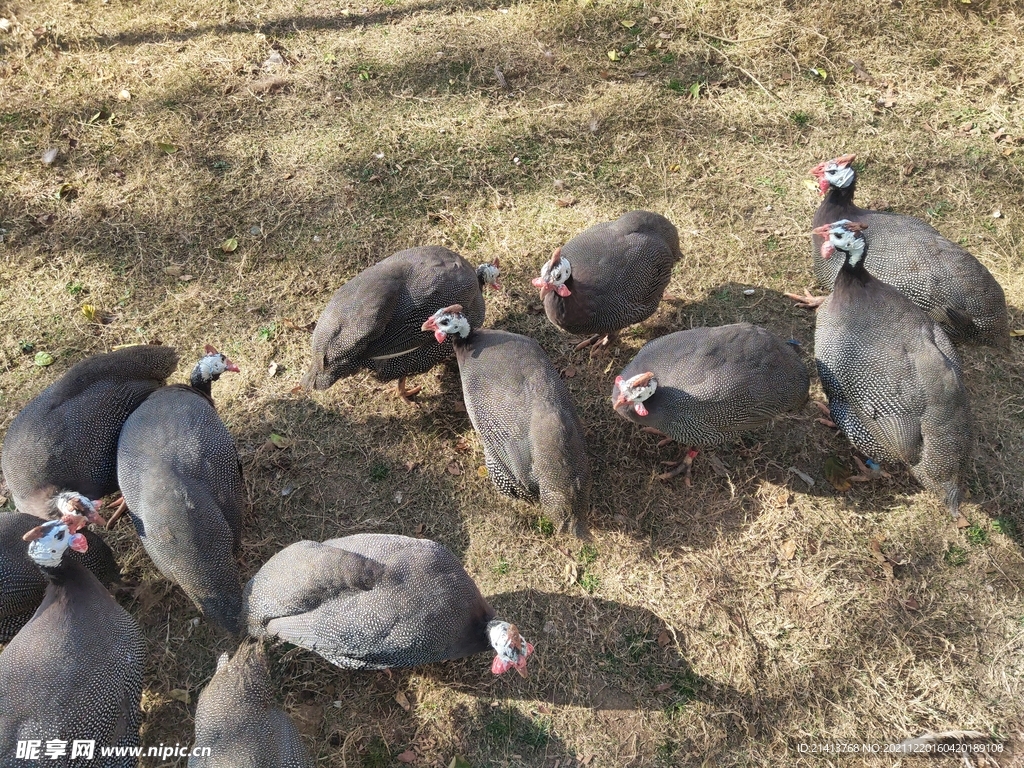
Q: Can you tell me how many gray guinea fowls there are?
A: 12